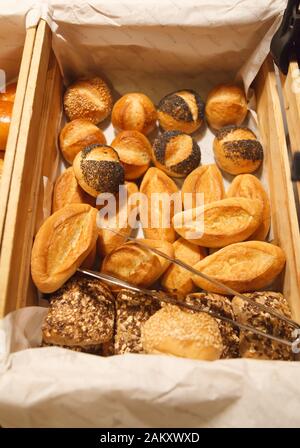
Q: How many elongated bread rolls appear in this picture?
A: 10